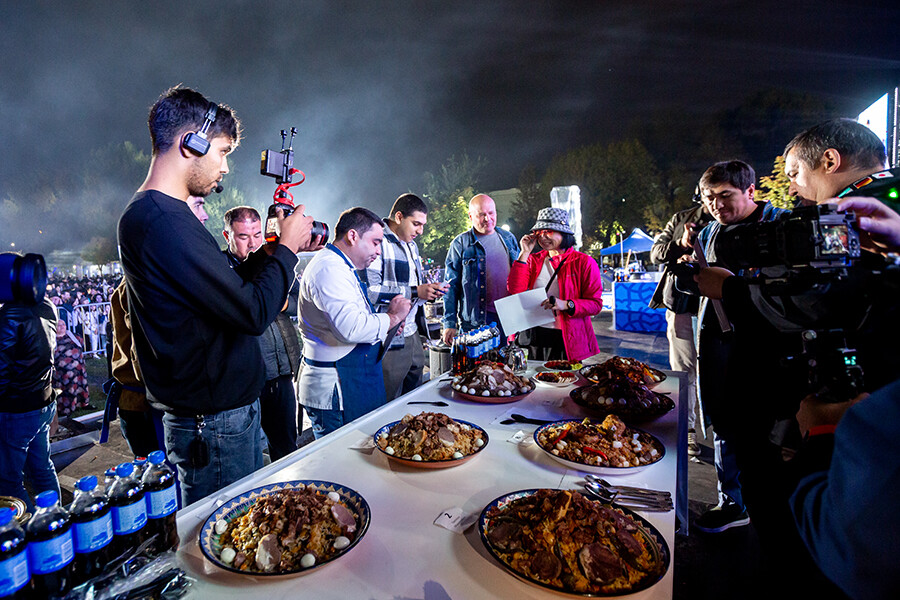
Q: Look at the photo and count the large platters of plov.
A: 7